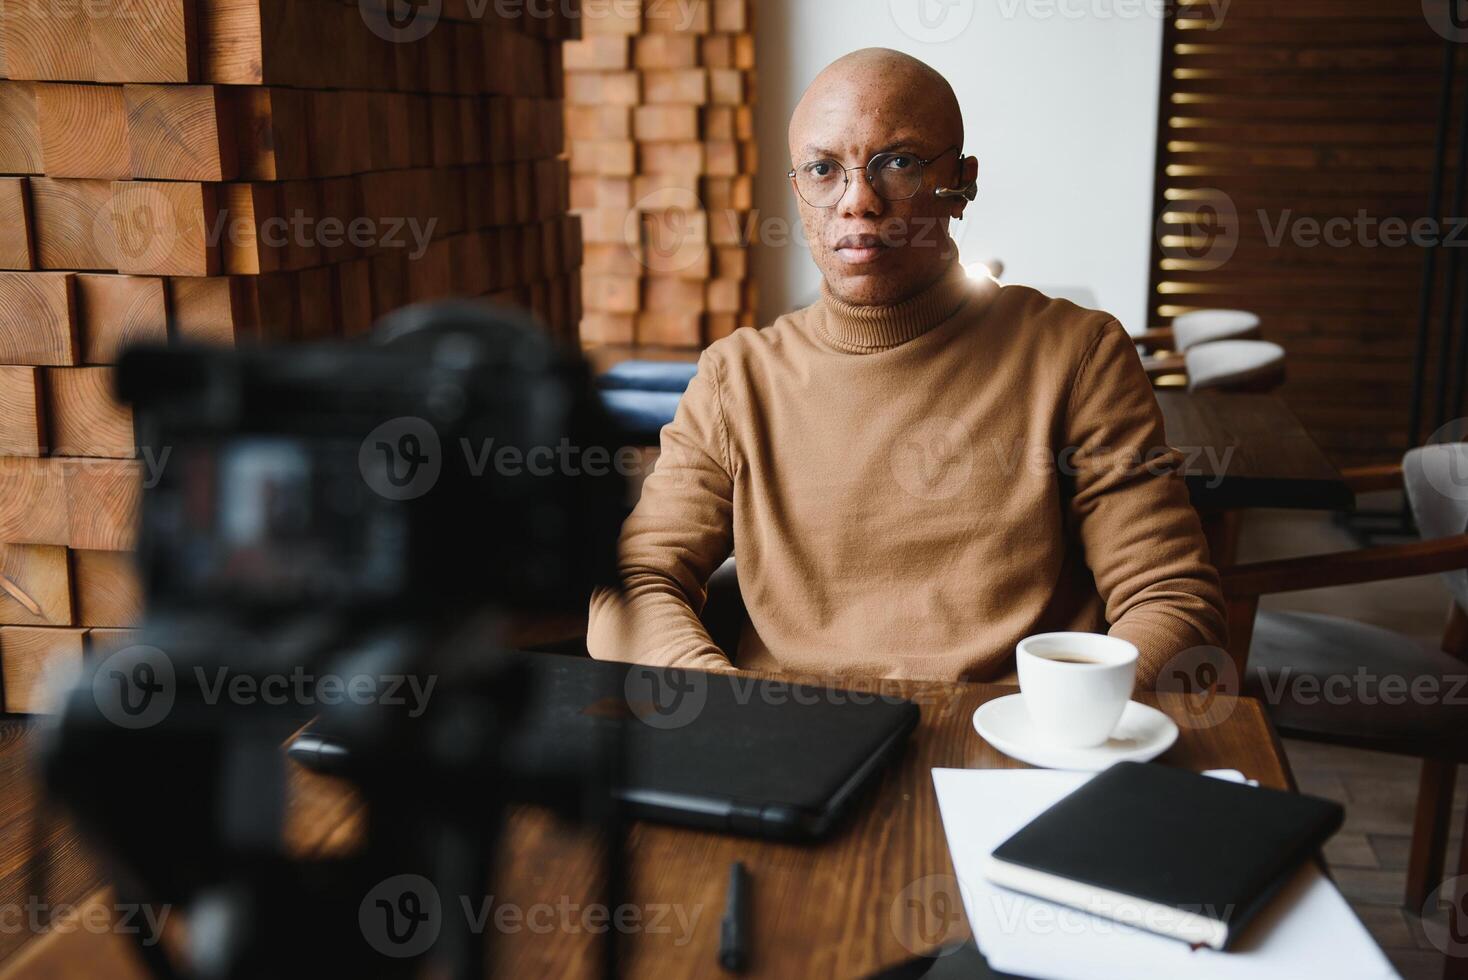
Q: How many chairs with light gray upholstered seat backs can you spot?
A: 3